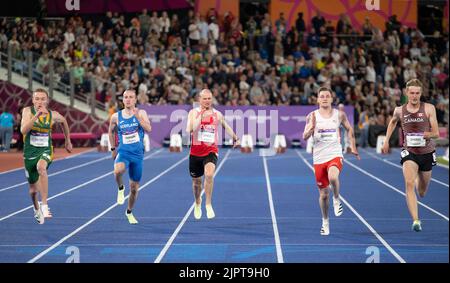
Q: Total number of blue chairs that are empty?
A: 0